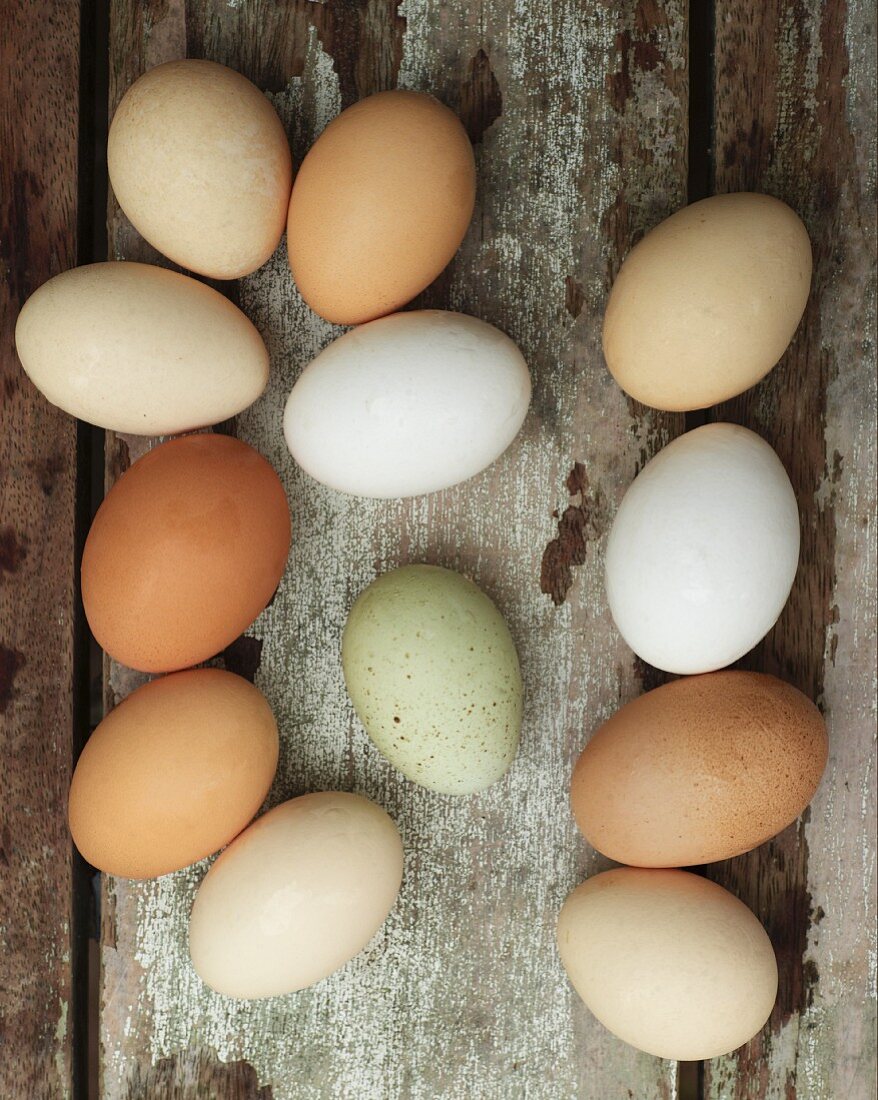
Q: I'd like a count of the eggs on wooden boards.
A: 12